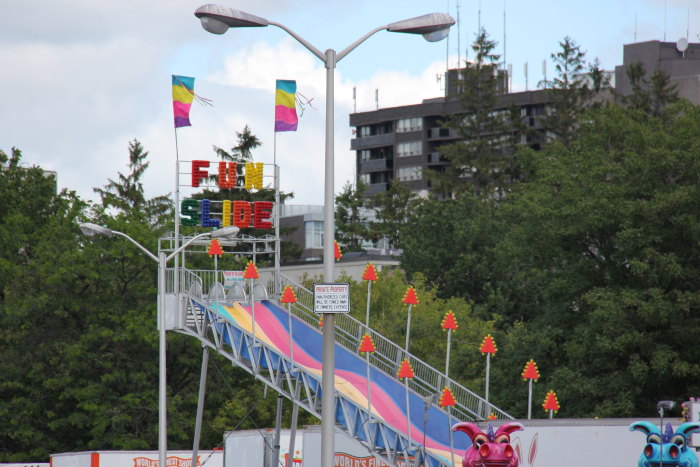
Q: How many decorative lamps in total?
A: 15